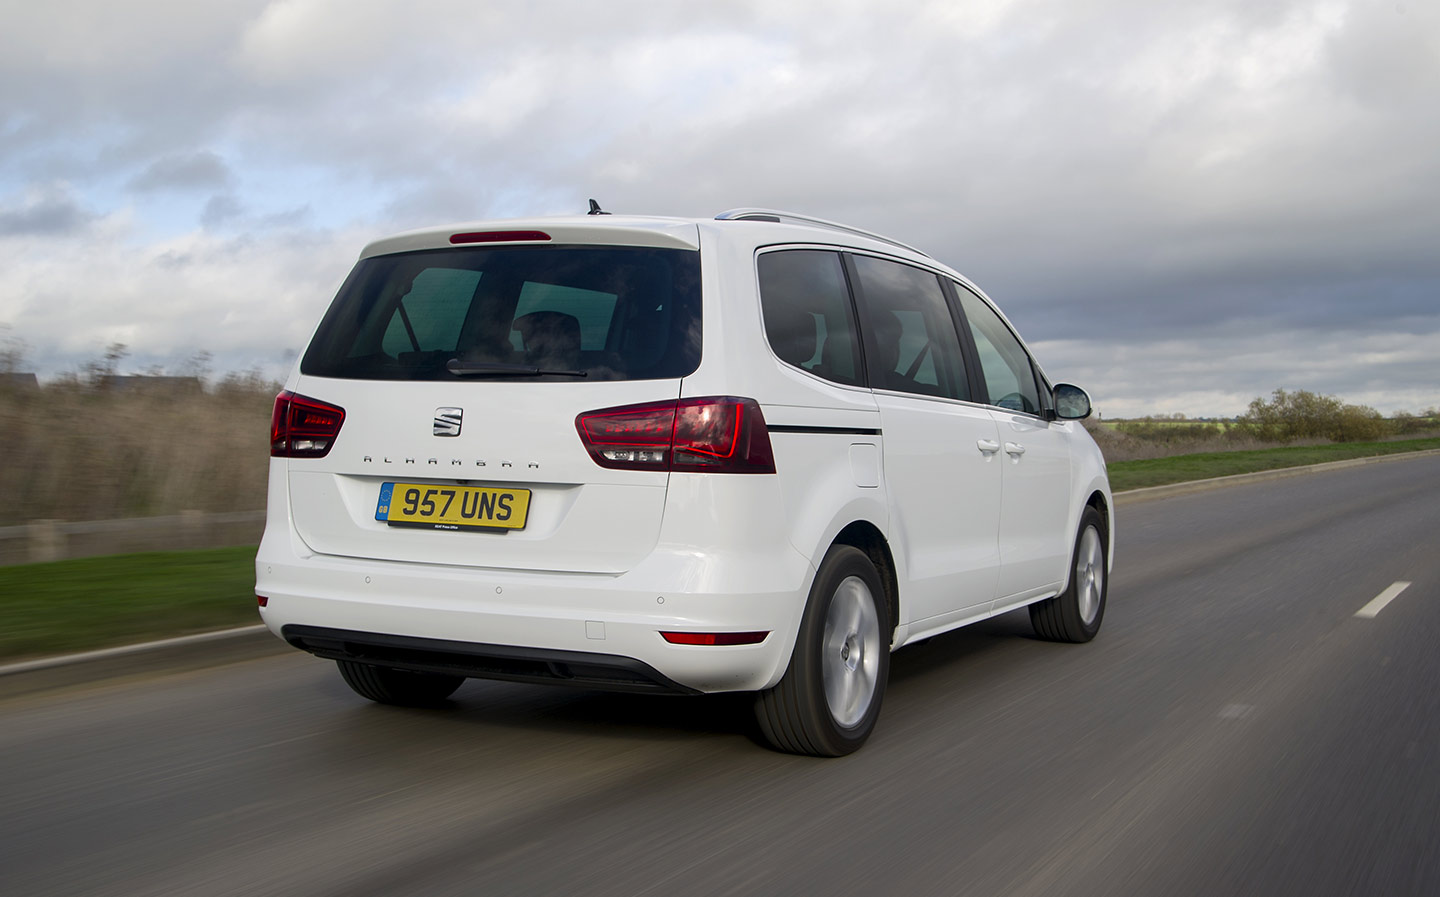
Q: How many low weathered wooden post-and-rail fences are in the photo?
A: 1